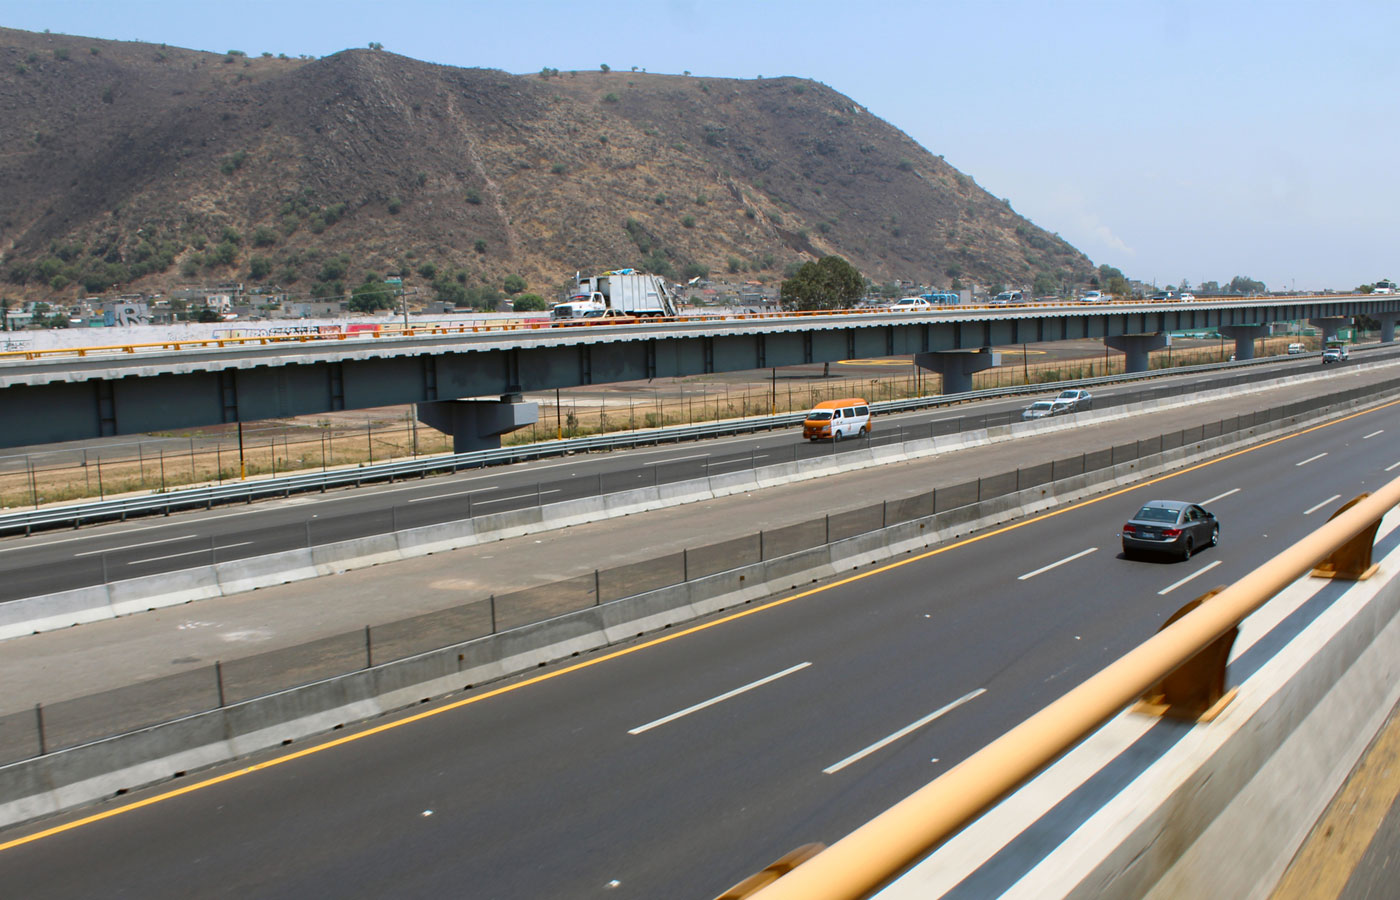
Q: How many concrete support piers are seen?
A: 6